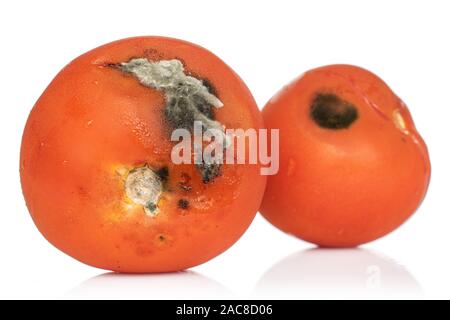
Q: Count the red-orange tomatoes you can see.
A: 2